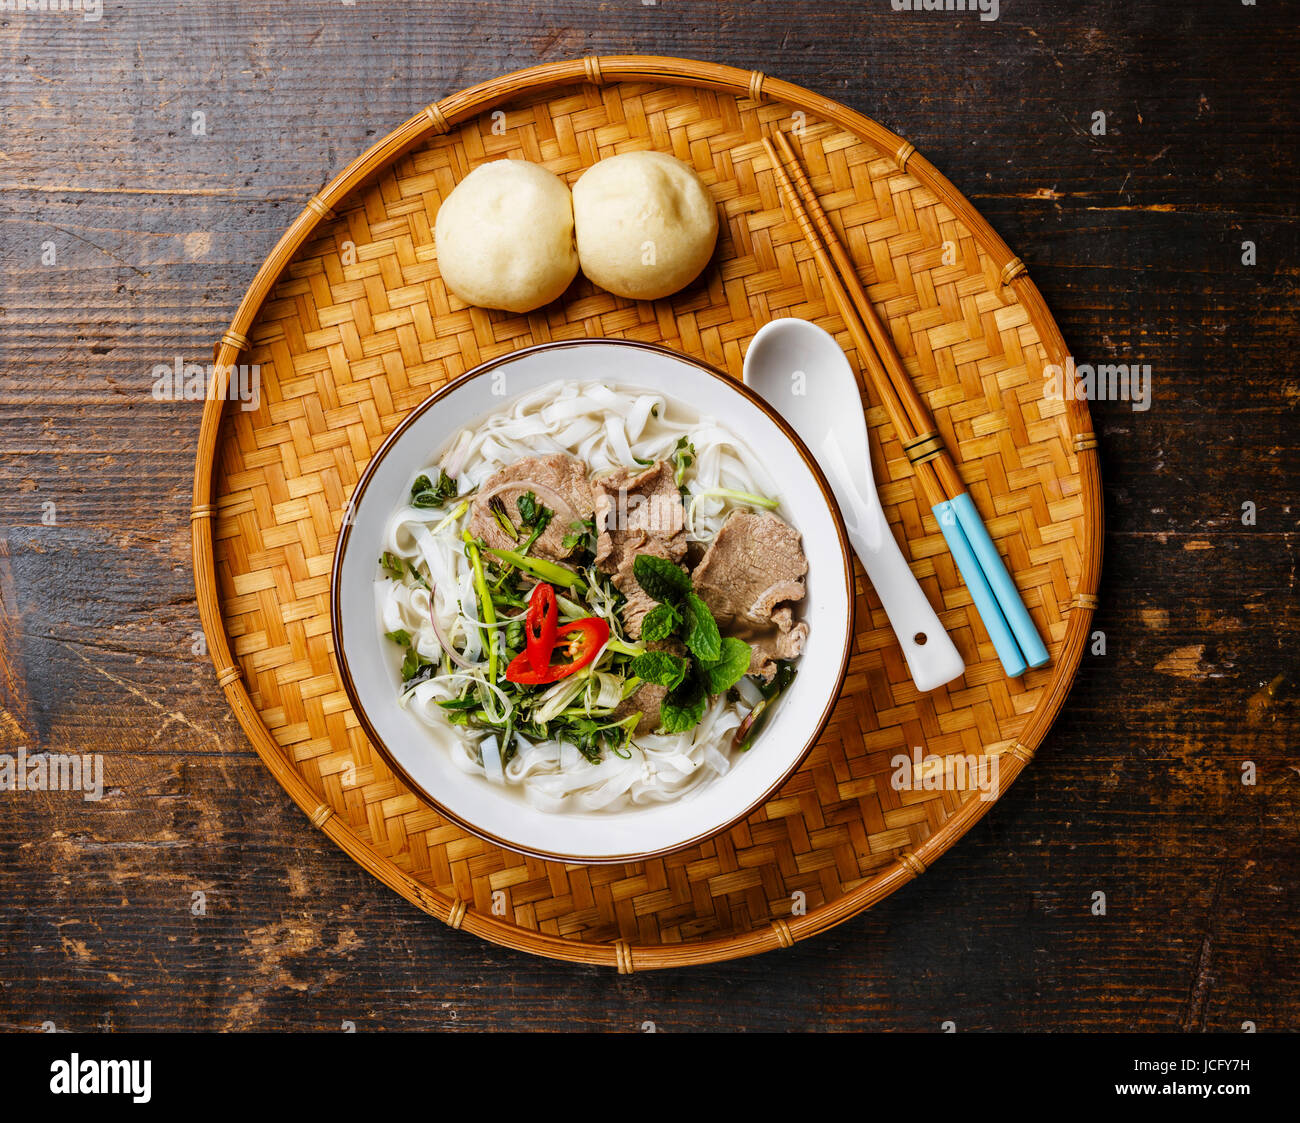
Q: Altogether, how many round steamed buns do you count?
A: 2